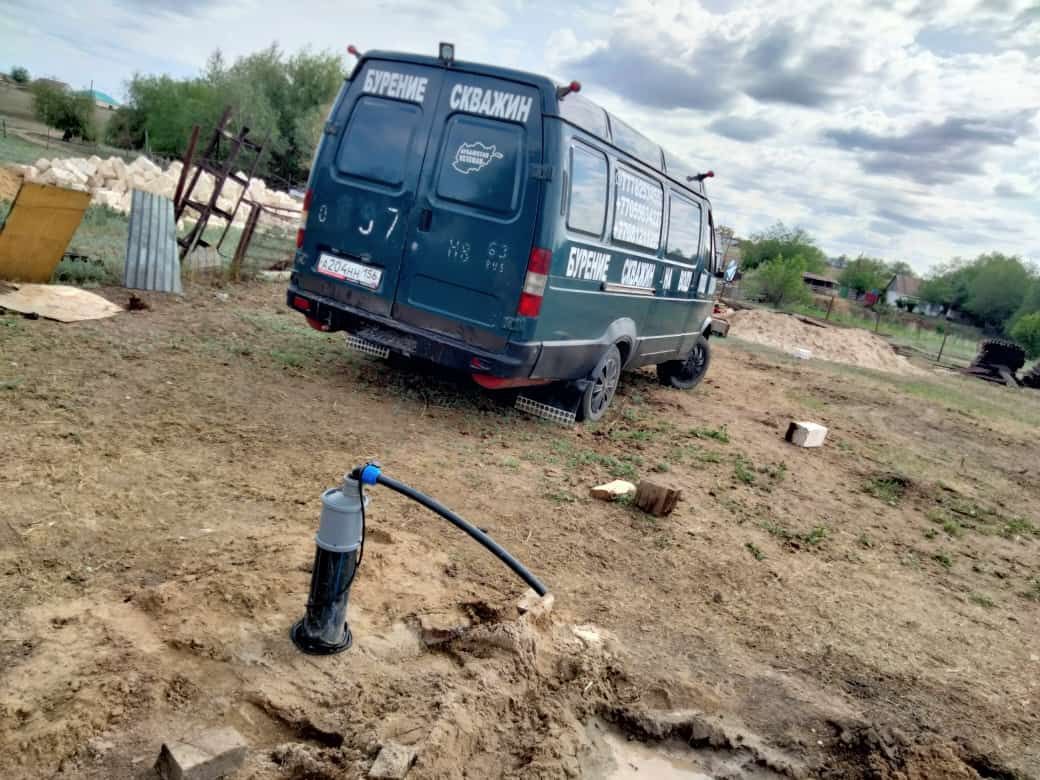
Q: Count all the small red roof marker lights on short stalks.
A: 3